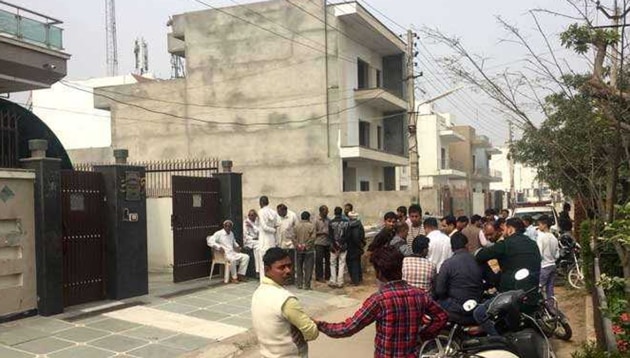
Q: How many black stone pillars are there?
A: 3